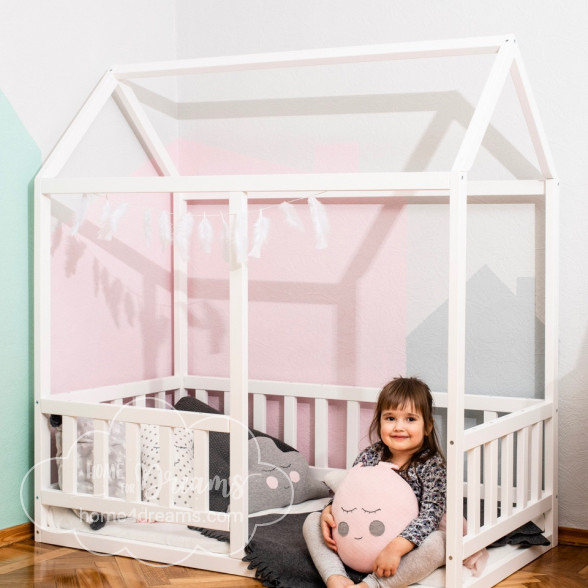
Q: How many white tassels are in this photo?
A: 12